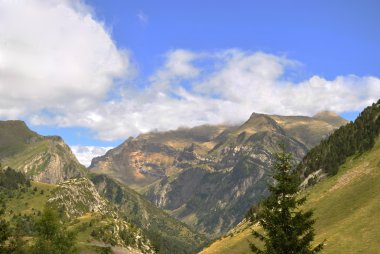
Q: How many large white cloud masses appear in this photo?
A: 2